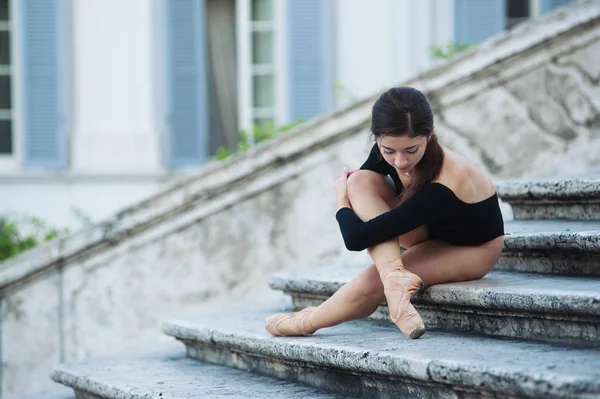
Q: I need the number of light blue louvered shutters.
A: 5